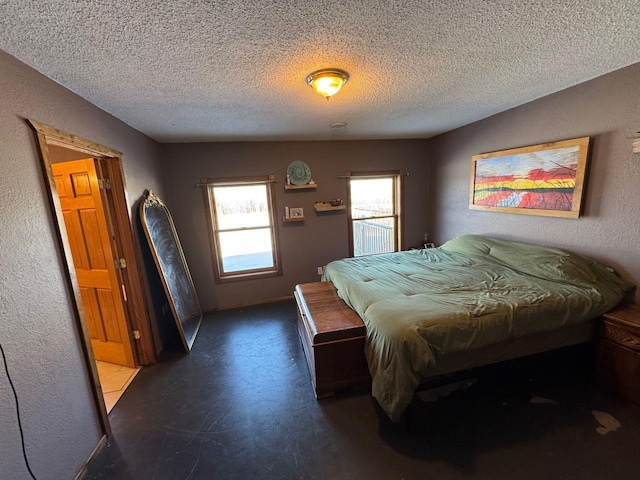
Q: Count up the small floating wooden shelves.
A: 3